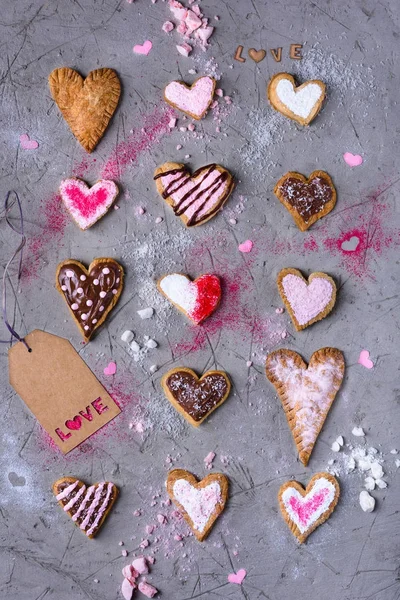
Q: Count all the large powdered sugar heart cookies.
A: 1